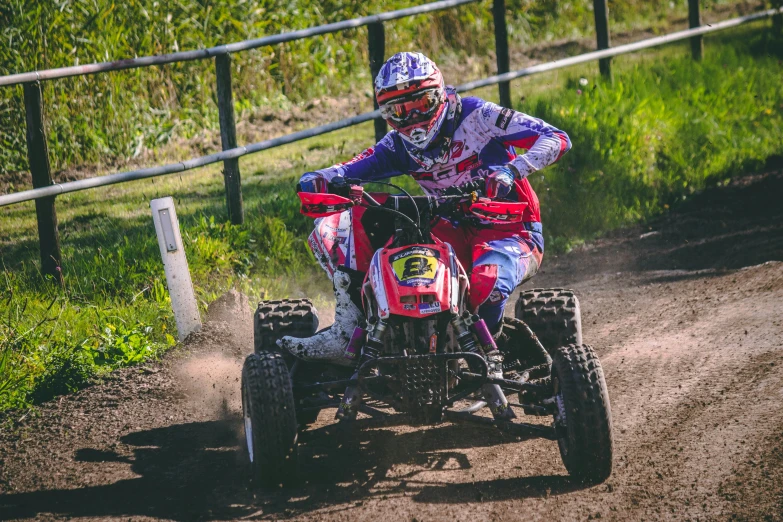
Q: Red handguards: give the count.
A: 2